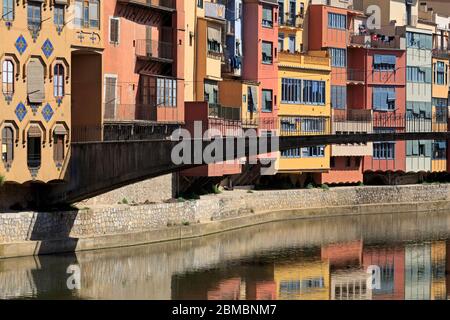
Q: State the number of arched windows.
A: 6